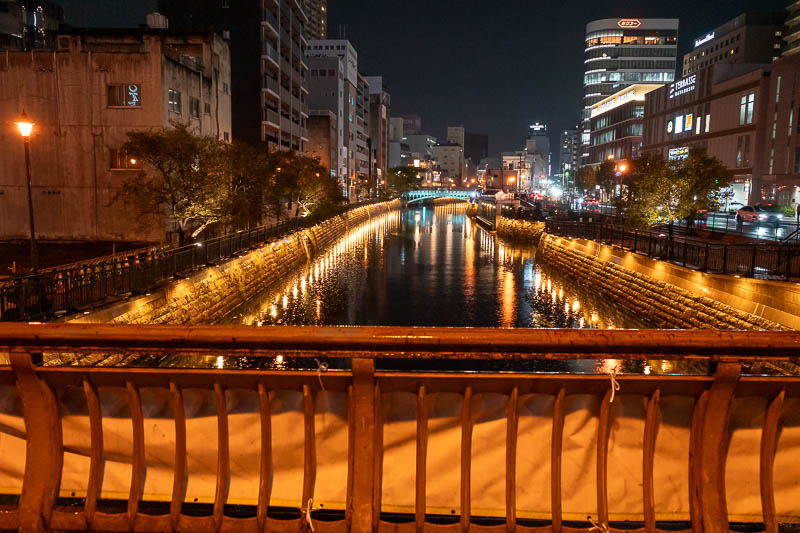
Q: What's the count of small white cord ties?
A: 4